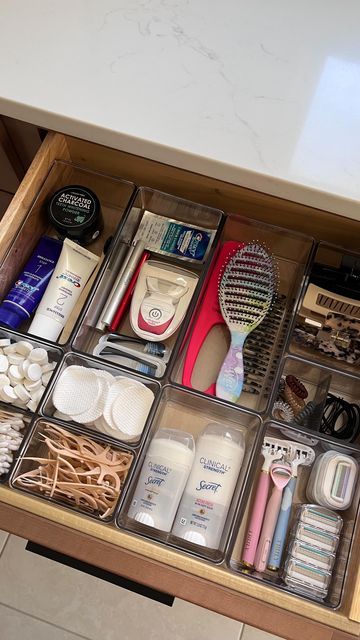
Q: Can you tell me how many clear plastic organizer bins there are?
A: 11